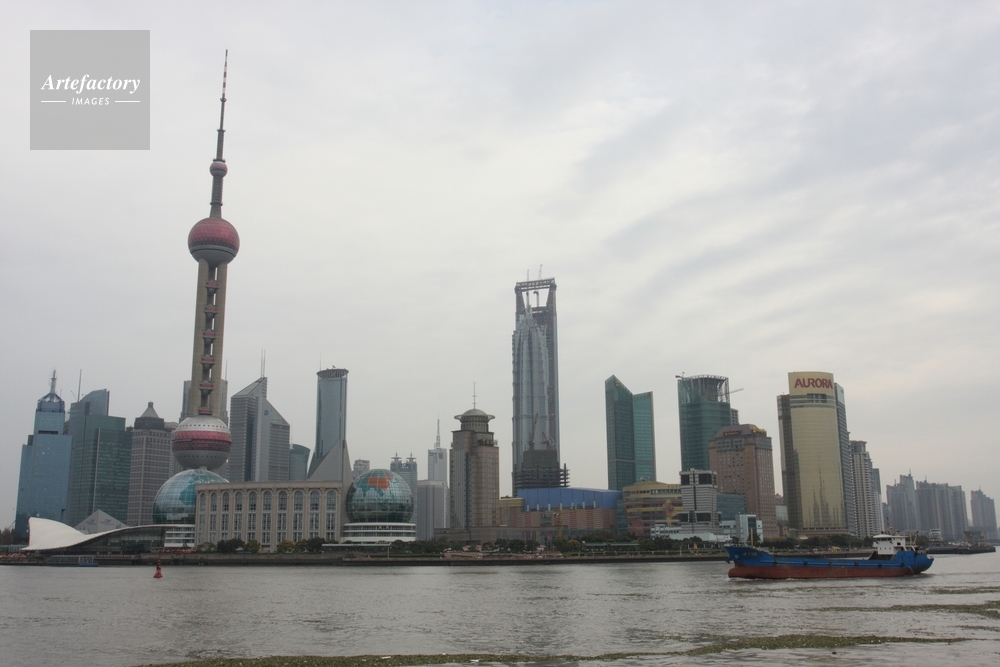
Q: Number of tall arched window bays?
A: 10